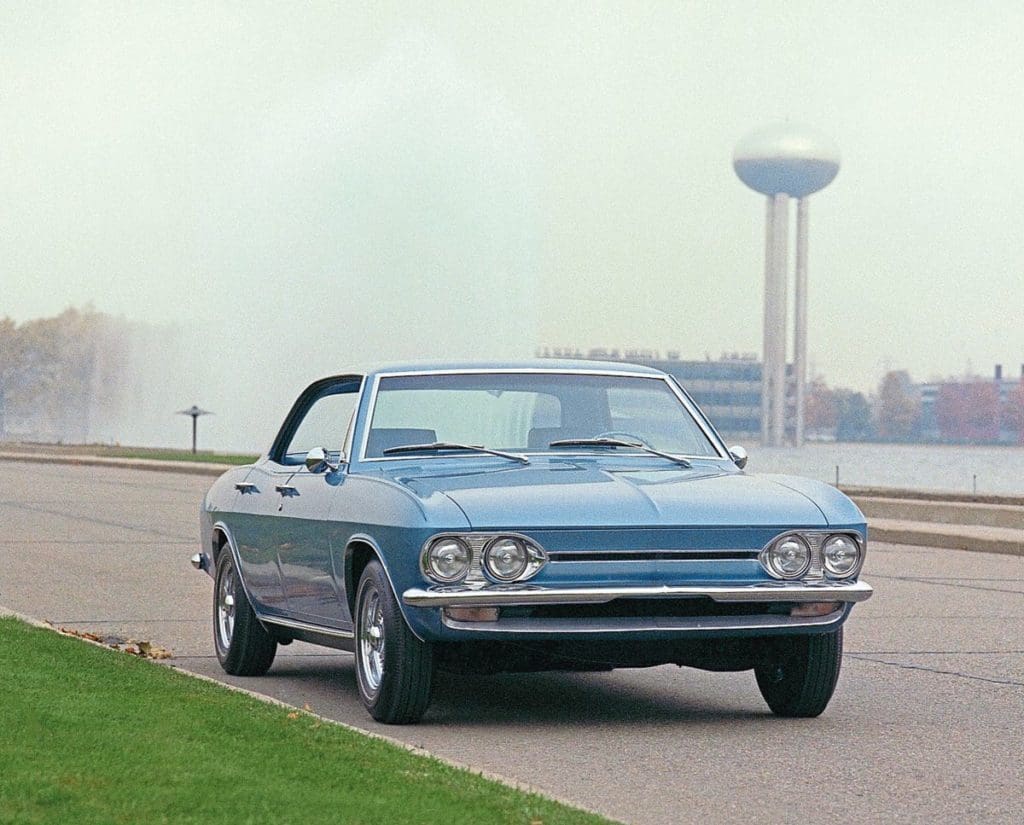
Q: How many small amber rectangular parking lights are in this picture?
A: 2